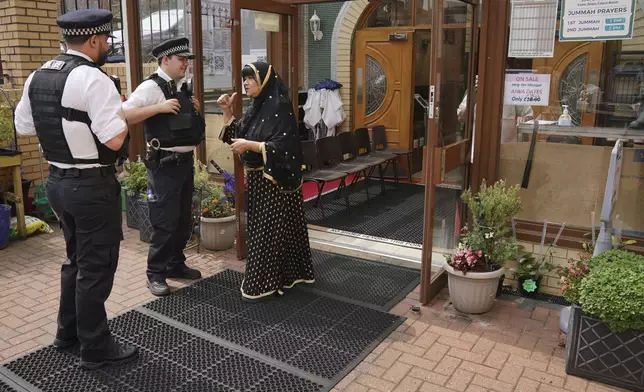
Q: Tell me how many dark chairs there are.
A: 5